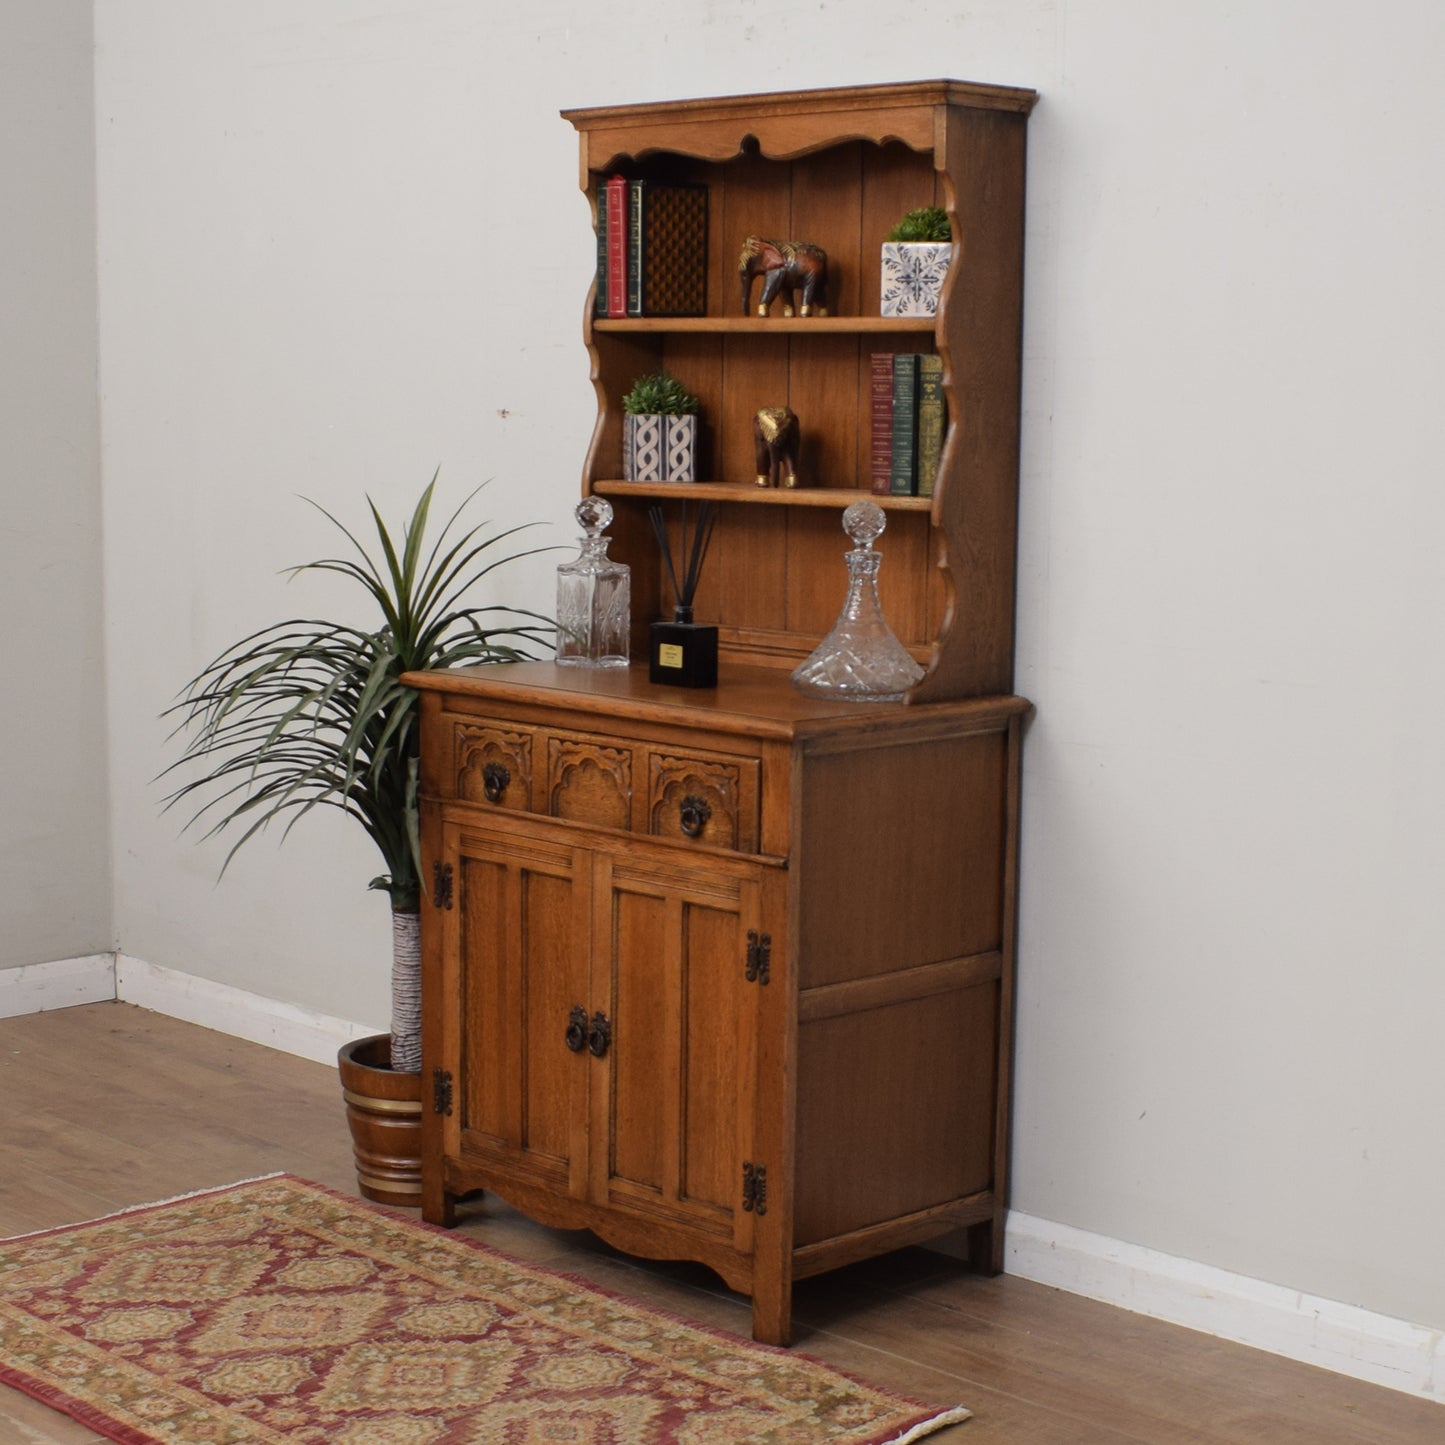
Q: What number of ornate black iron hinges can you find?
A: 4